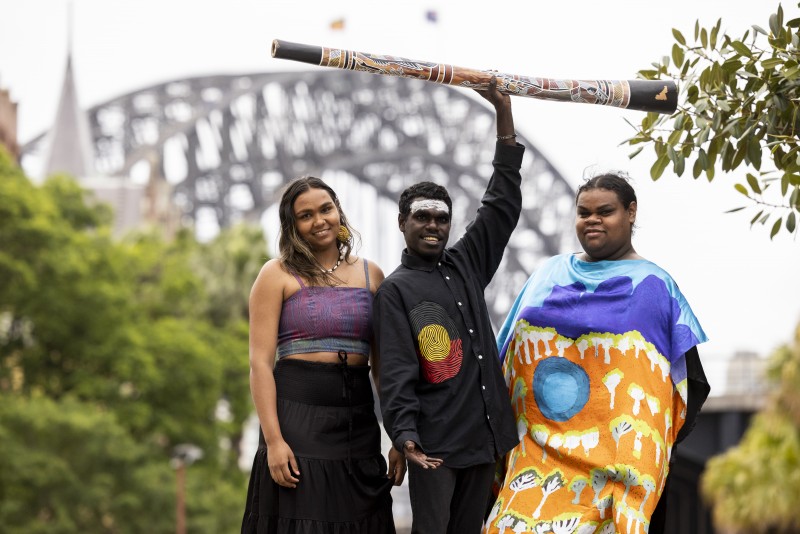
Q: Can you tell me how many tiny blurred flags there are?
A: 2